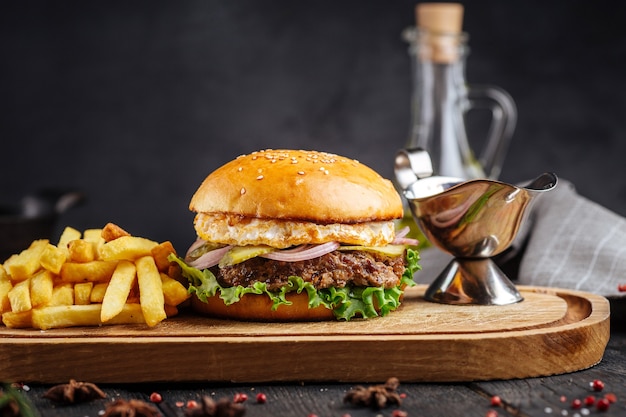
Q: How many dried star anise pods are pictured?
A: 4